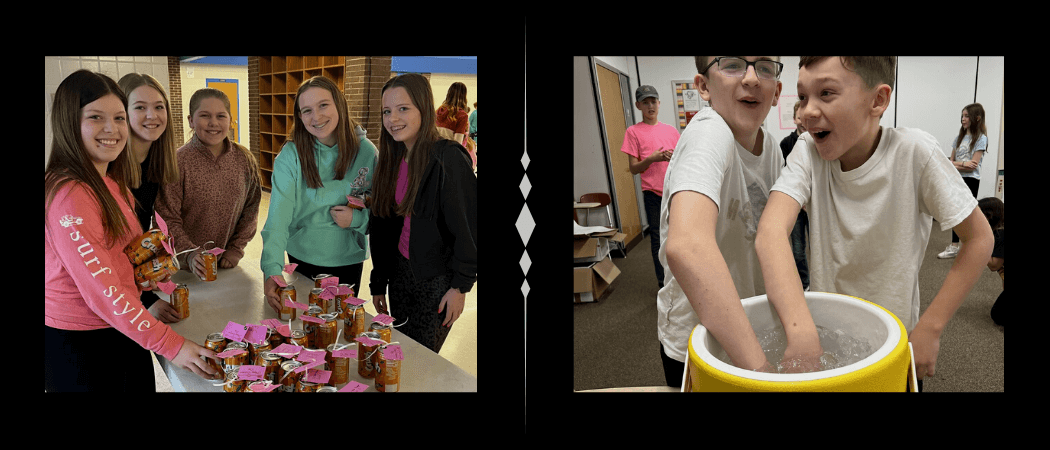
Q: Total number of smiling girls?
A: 5